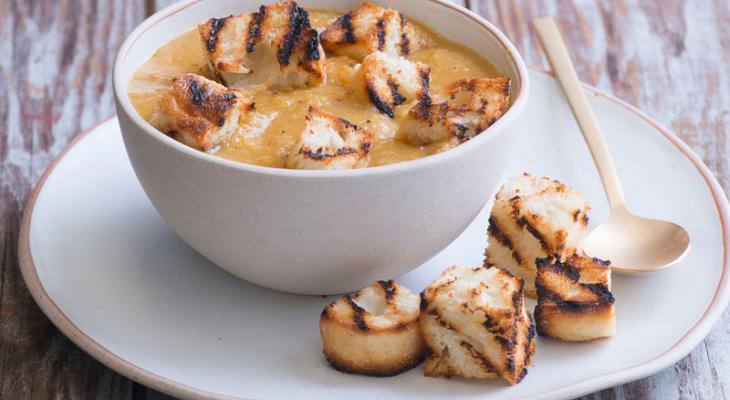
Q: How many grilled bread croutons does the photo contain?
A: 10